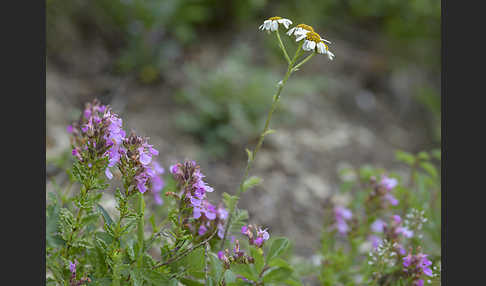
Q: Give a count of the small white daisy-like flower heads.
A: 3